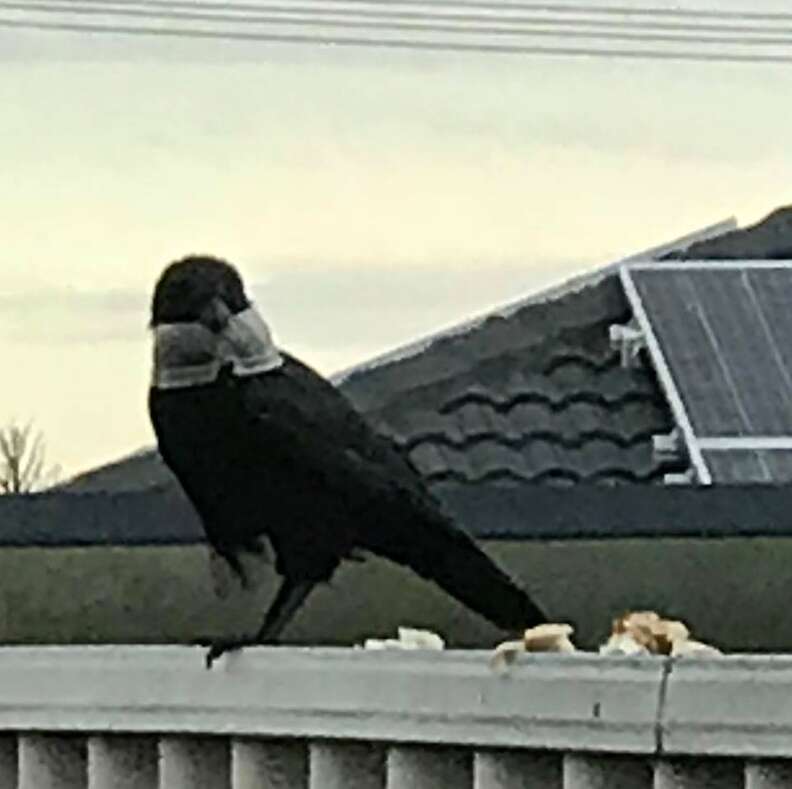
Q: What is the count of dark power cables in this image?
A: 4